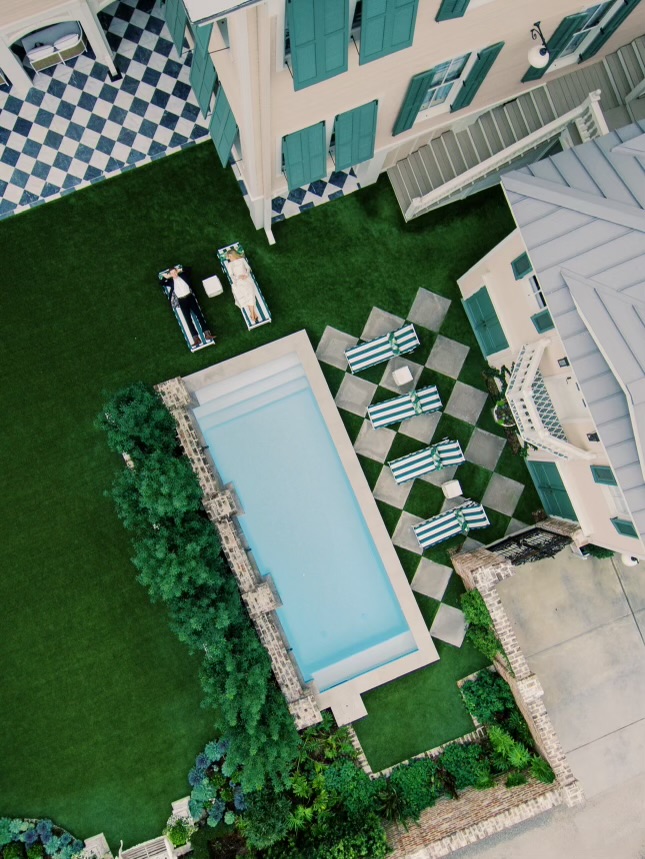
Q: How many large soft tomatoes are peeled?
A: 0